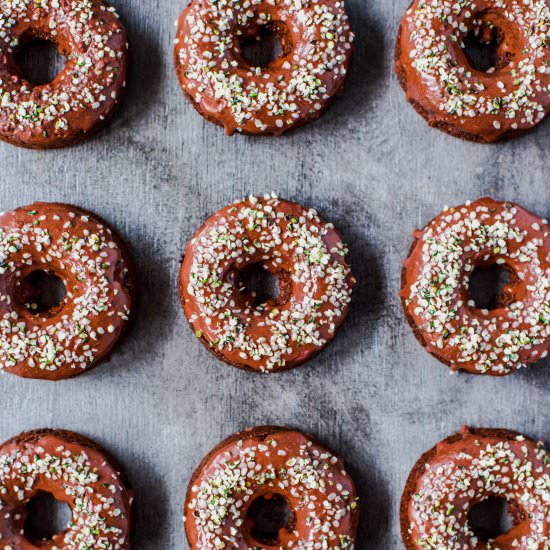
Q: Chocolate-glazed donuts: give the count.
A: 9